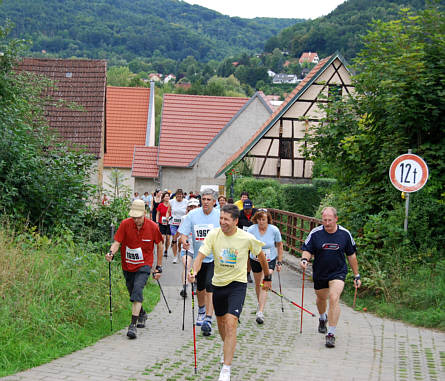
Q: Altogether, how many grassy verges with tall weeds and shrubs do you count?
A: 2